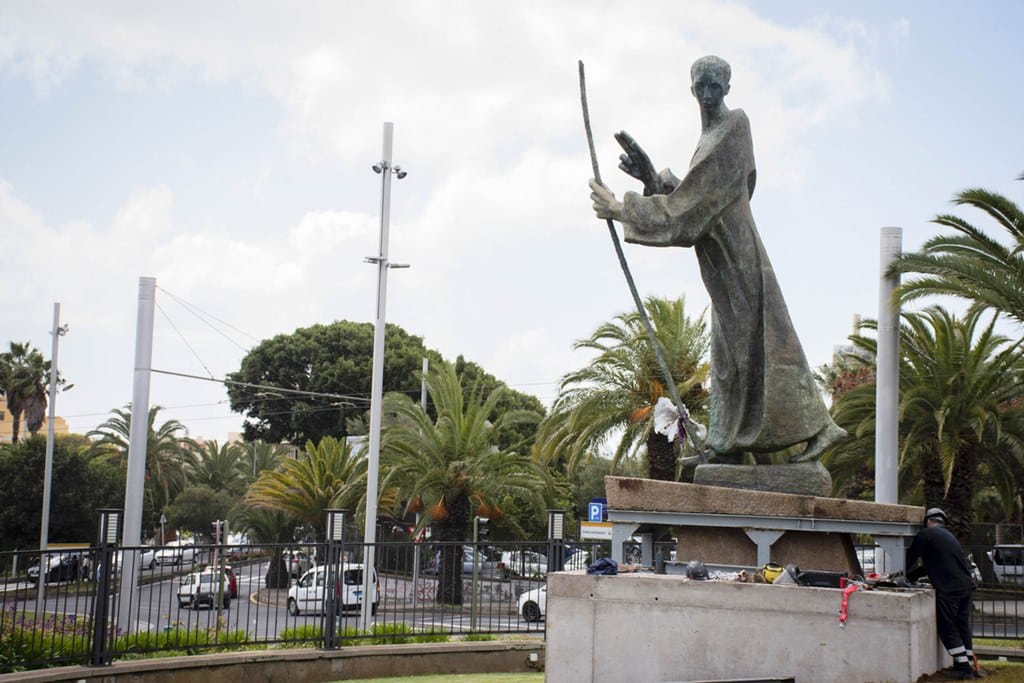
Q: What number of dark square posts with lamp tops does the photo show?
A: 3